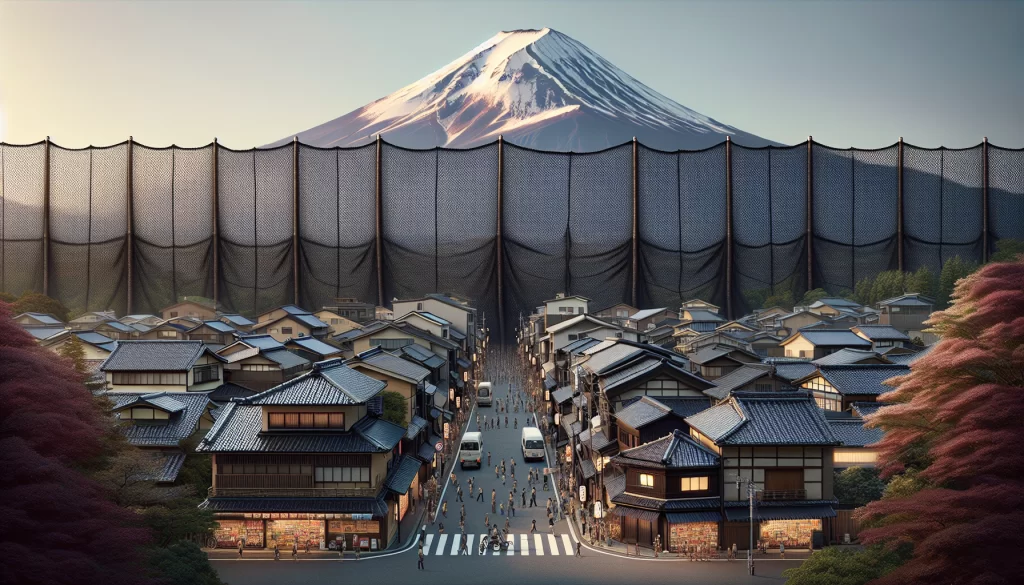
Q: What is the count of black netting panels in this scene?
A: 12